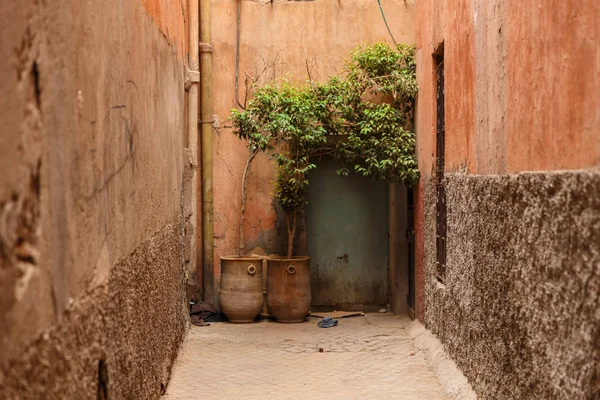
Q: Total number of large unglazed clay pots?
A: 2